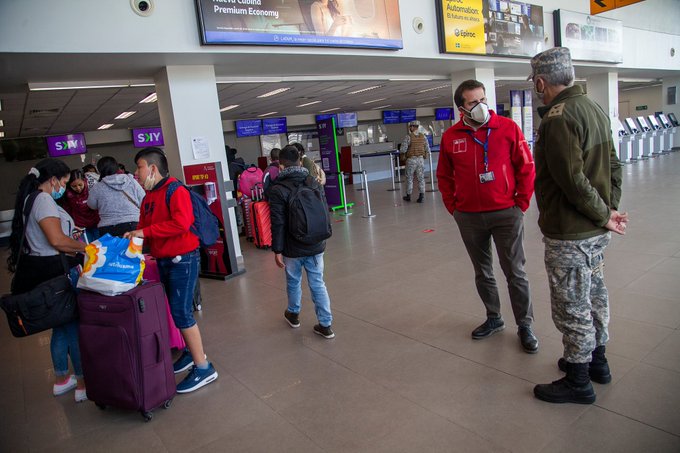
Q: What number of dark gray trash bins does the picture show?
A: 0